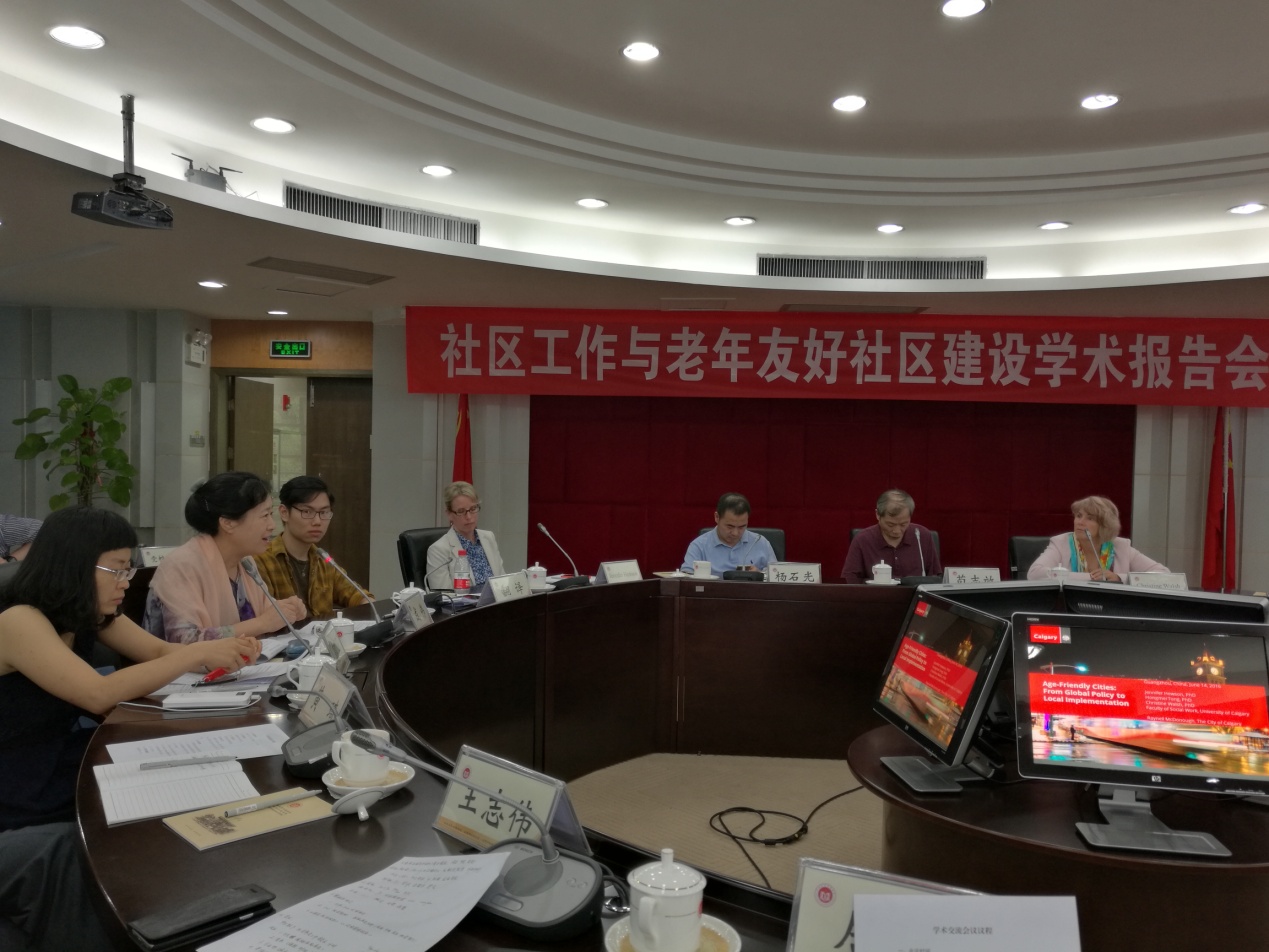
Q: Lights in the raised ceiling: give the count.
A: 12